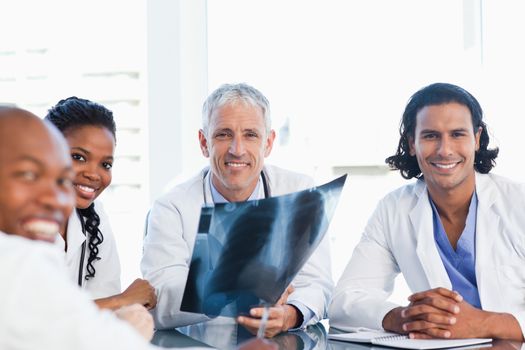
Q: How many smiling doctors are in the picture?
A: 4